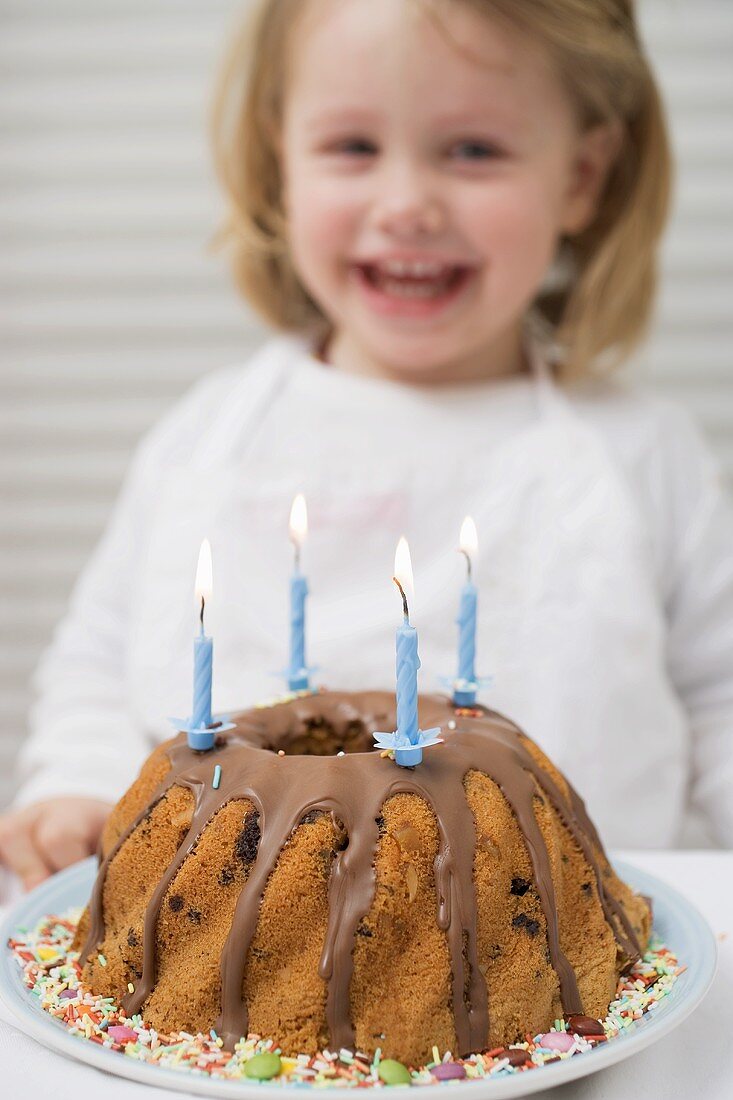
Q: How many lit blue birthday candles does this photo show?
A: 4